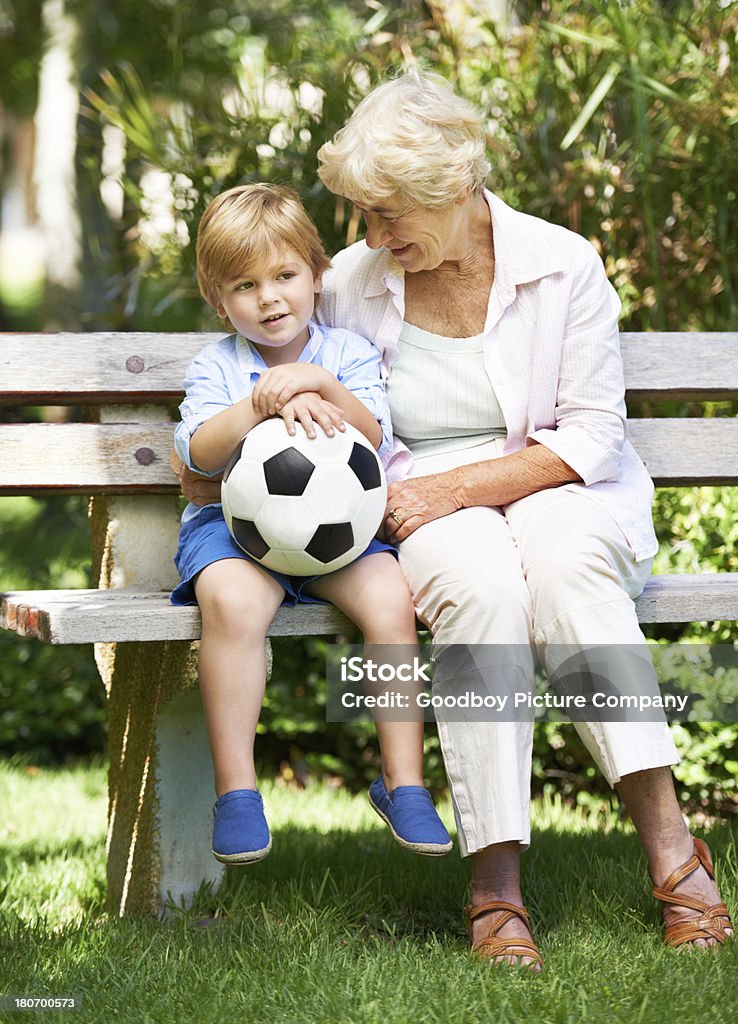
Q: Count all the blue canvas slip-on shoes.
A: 2